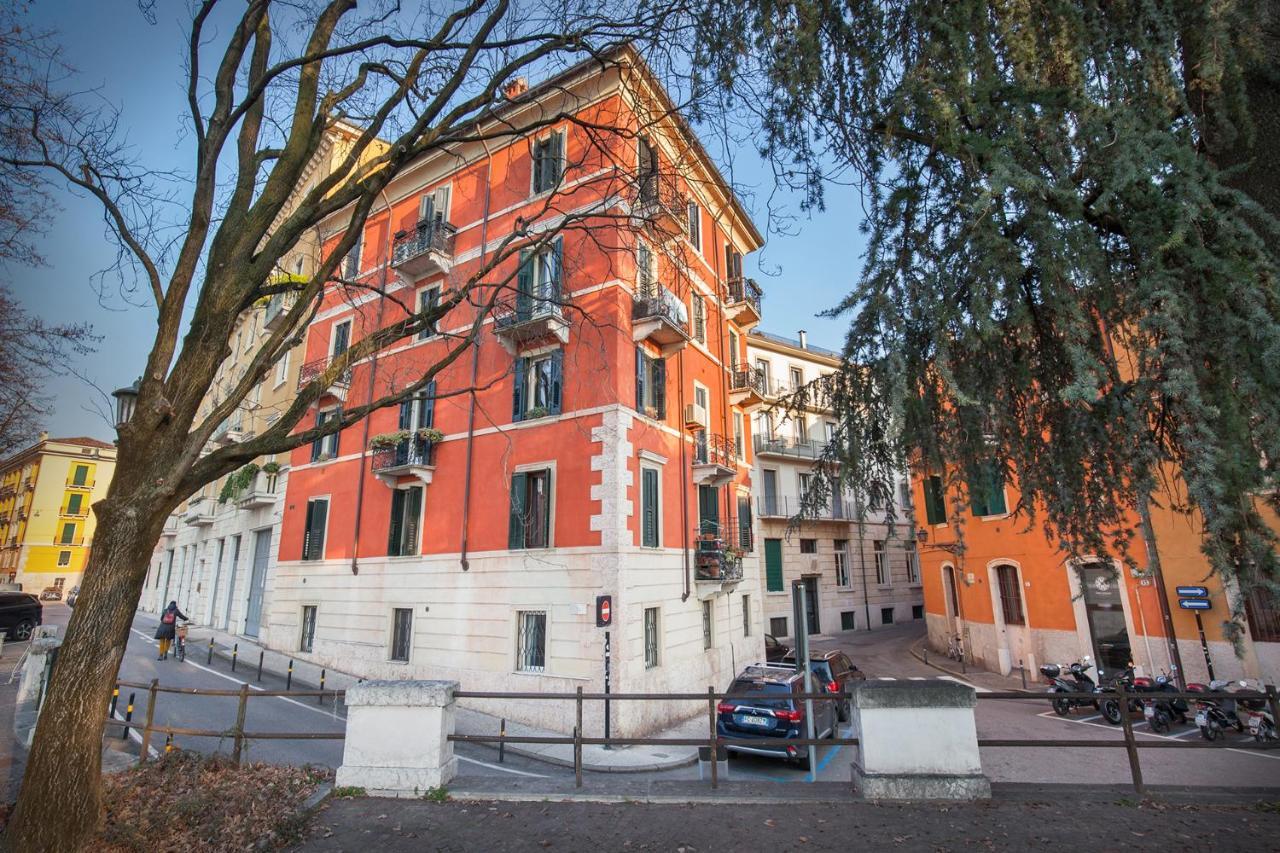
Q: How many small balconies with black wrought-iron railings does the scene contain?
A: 10